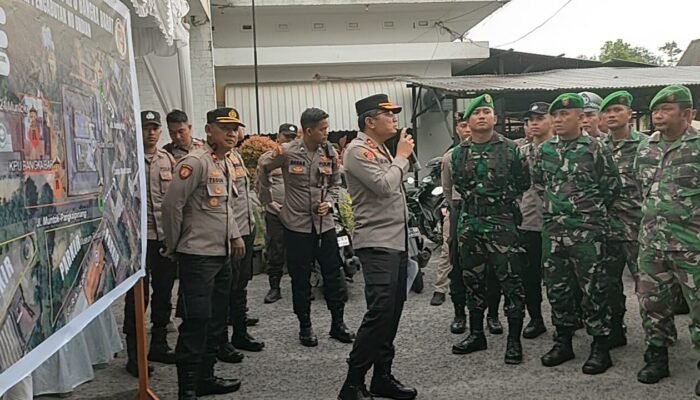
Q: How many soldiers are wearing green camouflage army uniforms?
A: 4